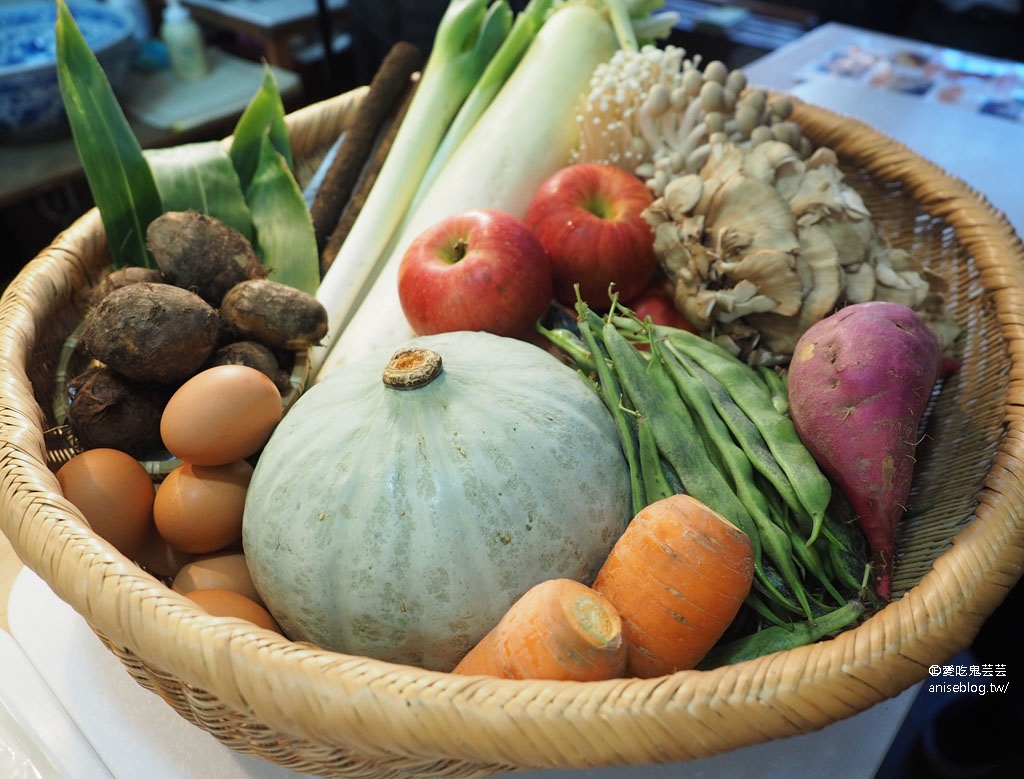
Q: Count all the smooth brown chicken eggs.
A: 6